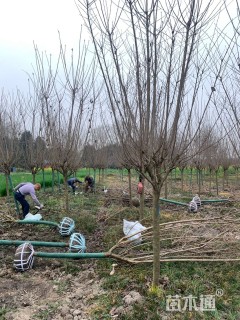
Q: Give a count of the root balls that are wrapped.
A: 5